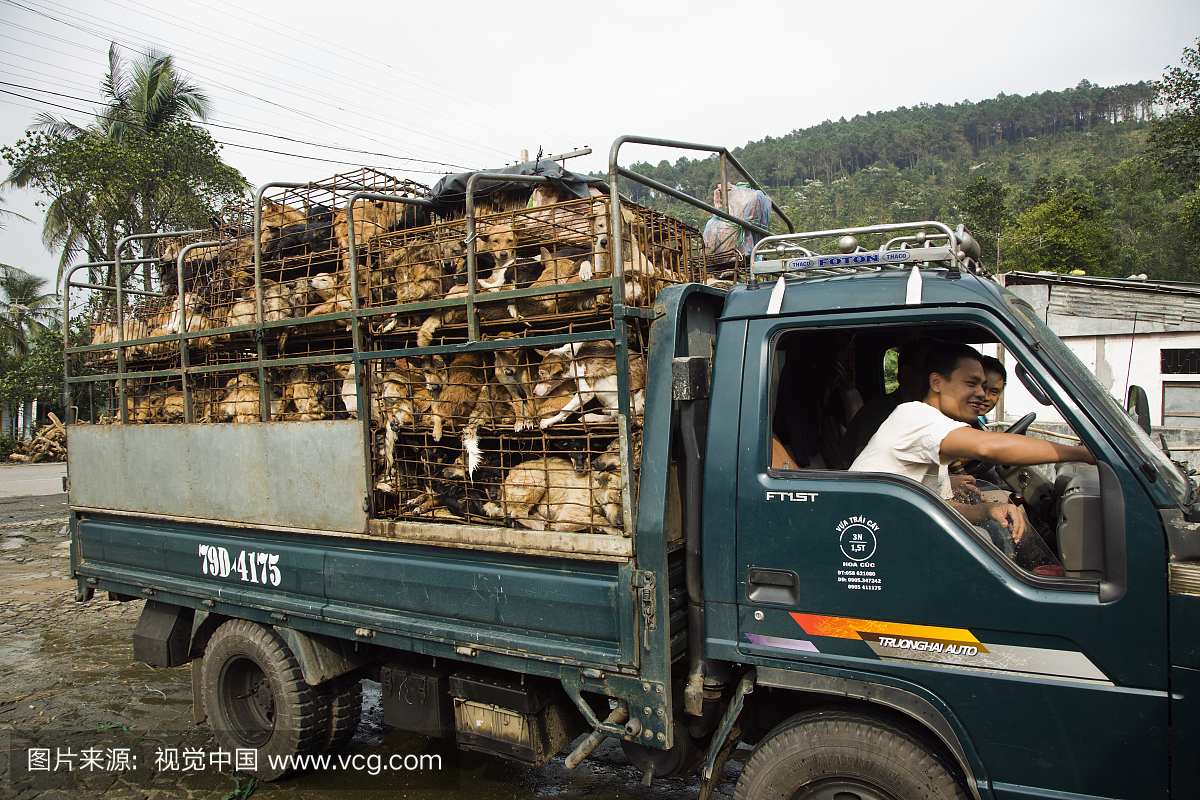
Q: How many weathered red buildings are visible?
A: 0